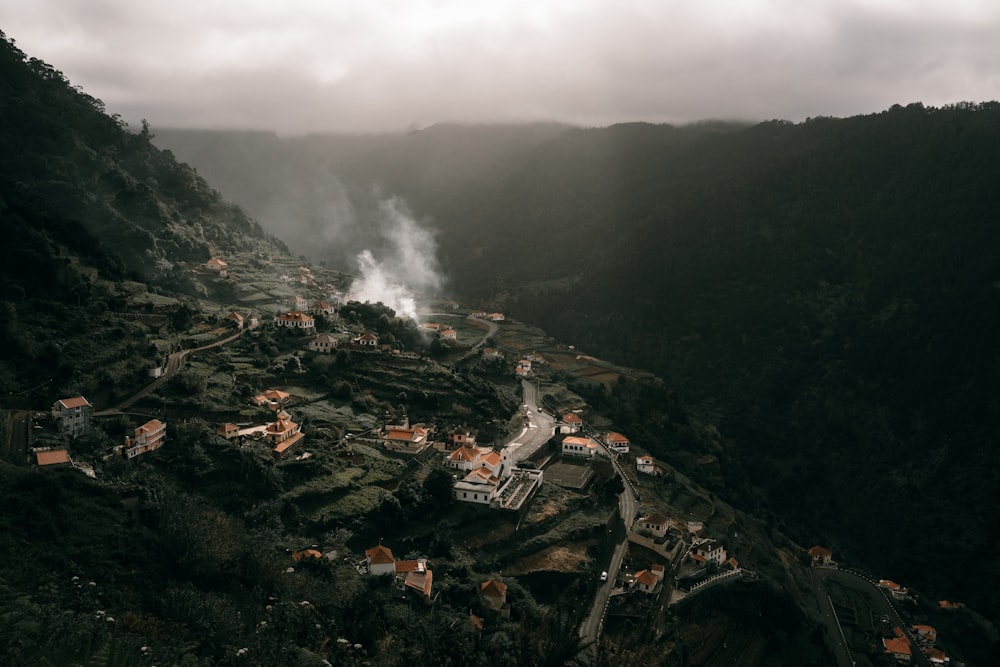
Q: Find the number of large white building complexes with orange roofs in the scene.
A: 1